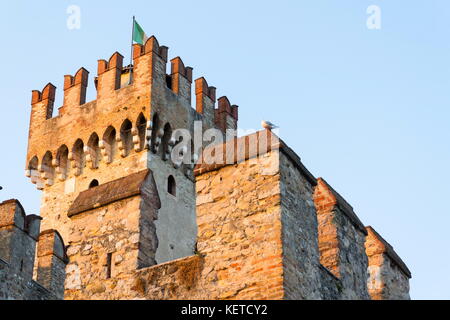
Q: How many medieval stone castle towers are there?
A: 1